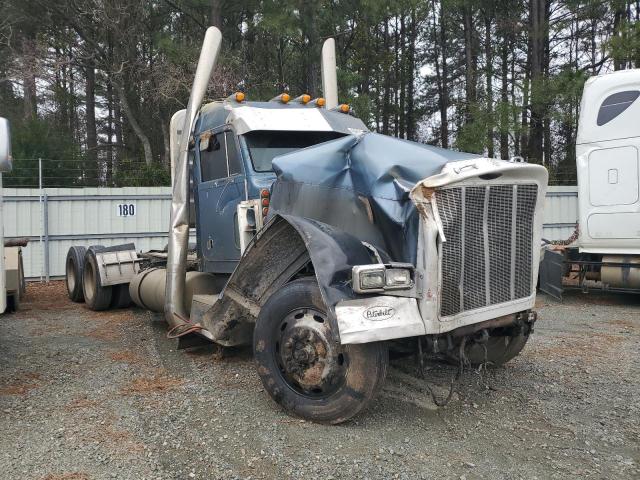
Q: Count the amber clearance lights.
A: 5